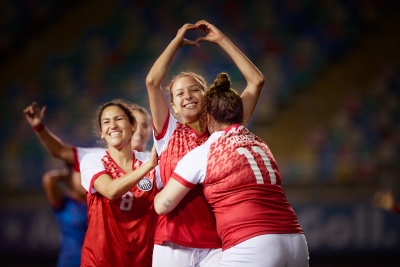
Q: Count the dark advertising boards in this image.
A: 2